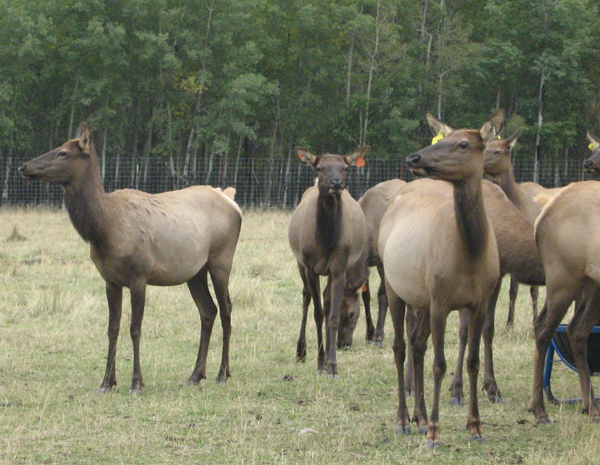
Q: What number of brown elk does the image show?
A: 8